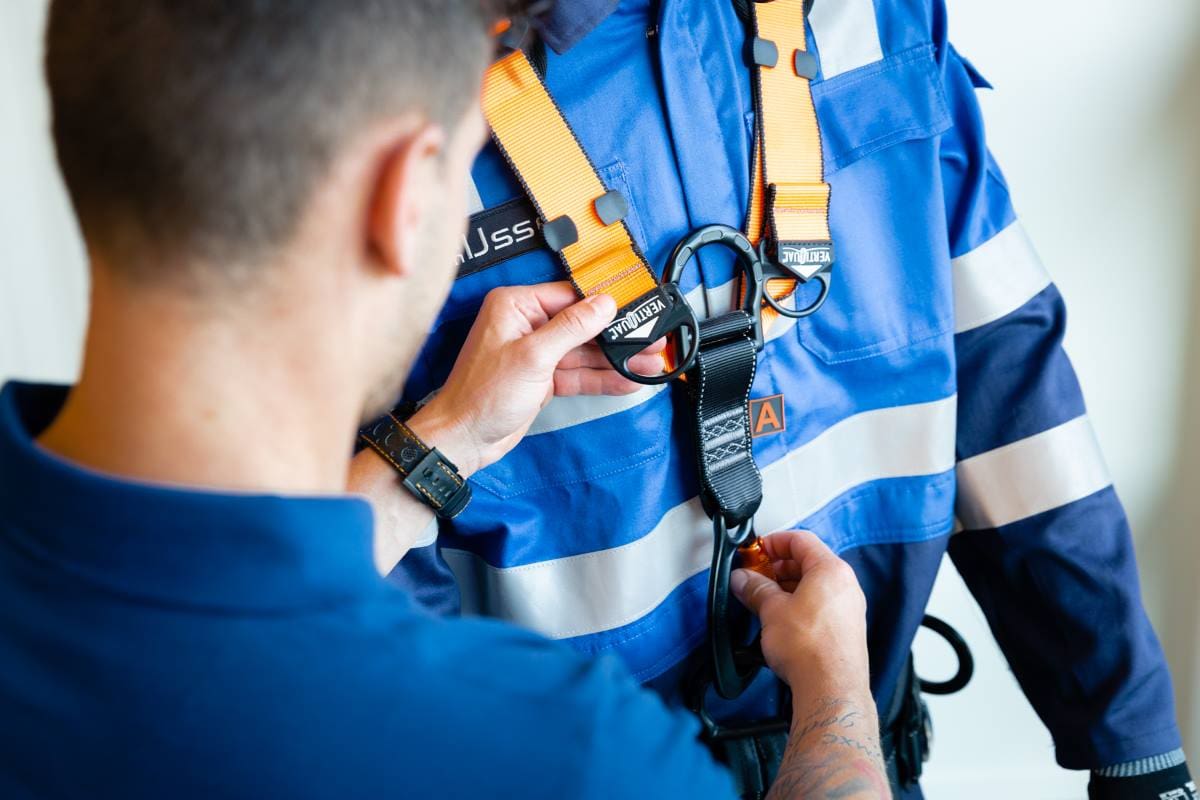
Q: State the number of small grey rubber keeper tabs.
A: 4